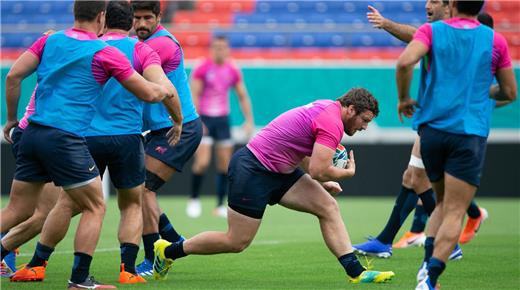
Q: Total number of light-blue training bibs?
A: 4